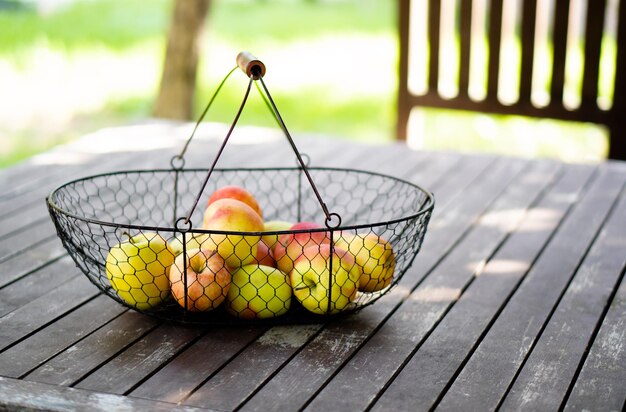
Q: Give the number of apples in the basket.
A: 11